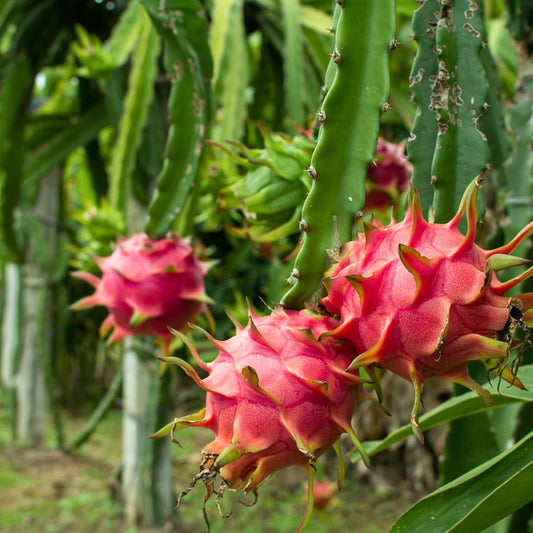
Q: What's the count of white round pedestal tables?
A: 0